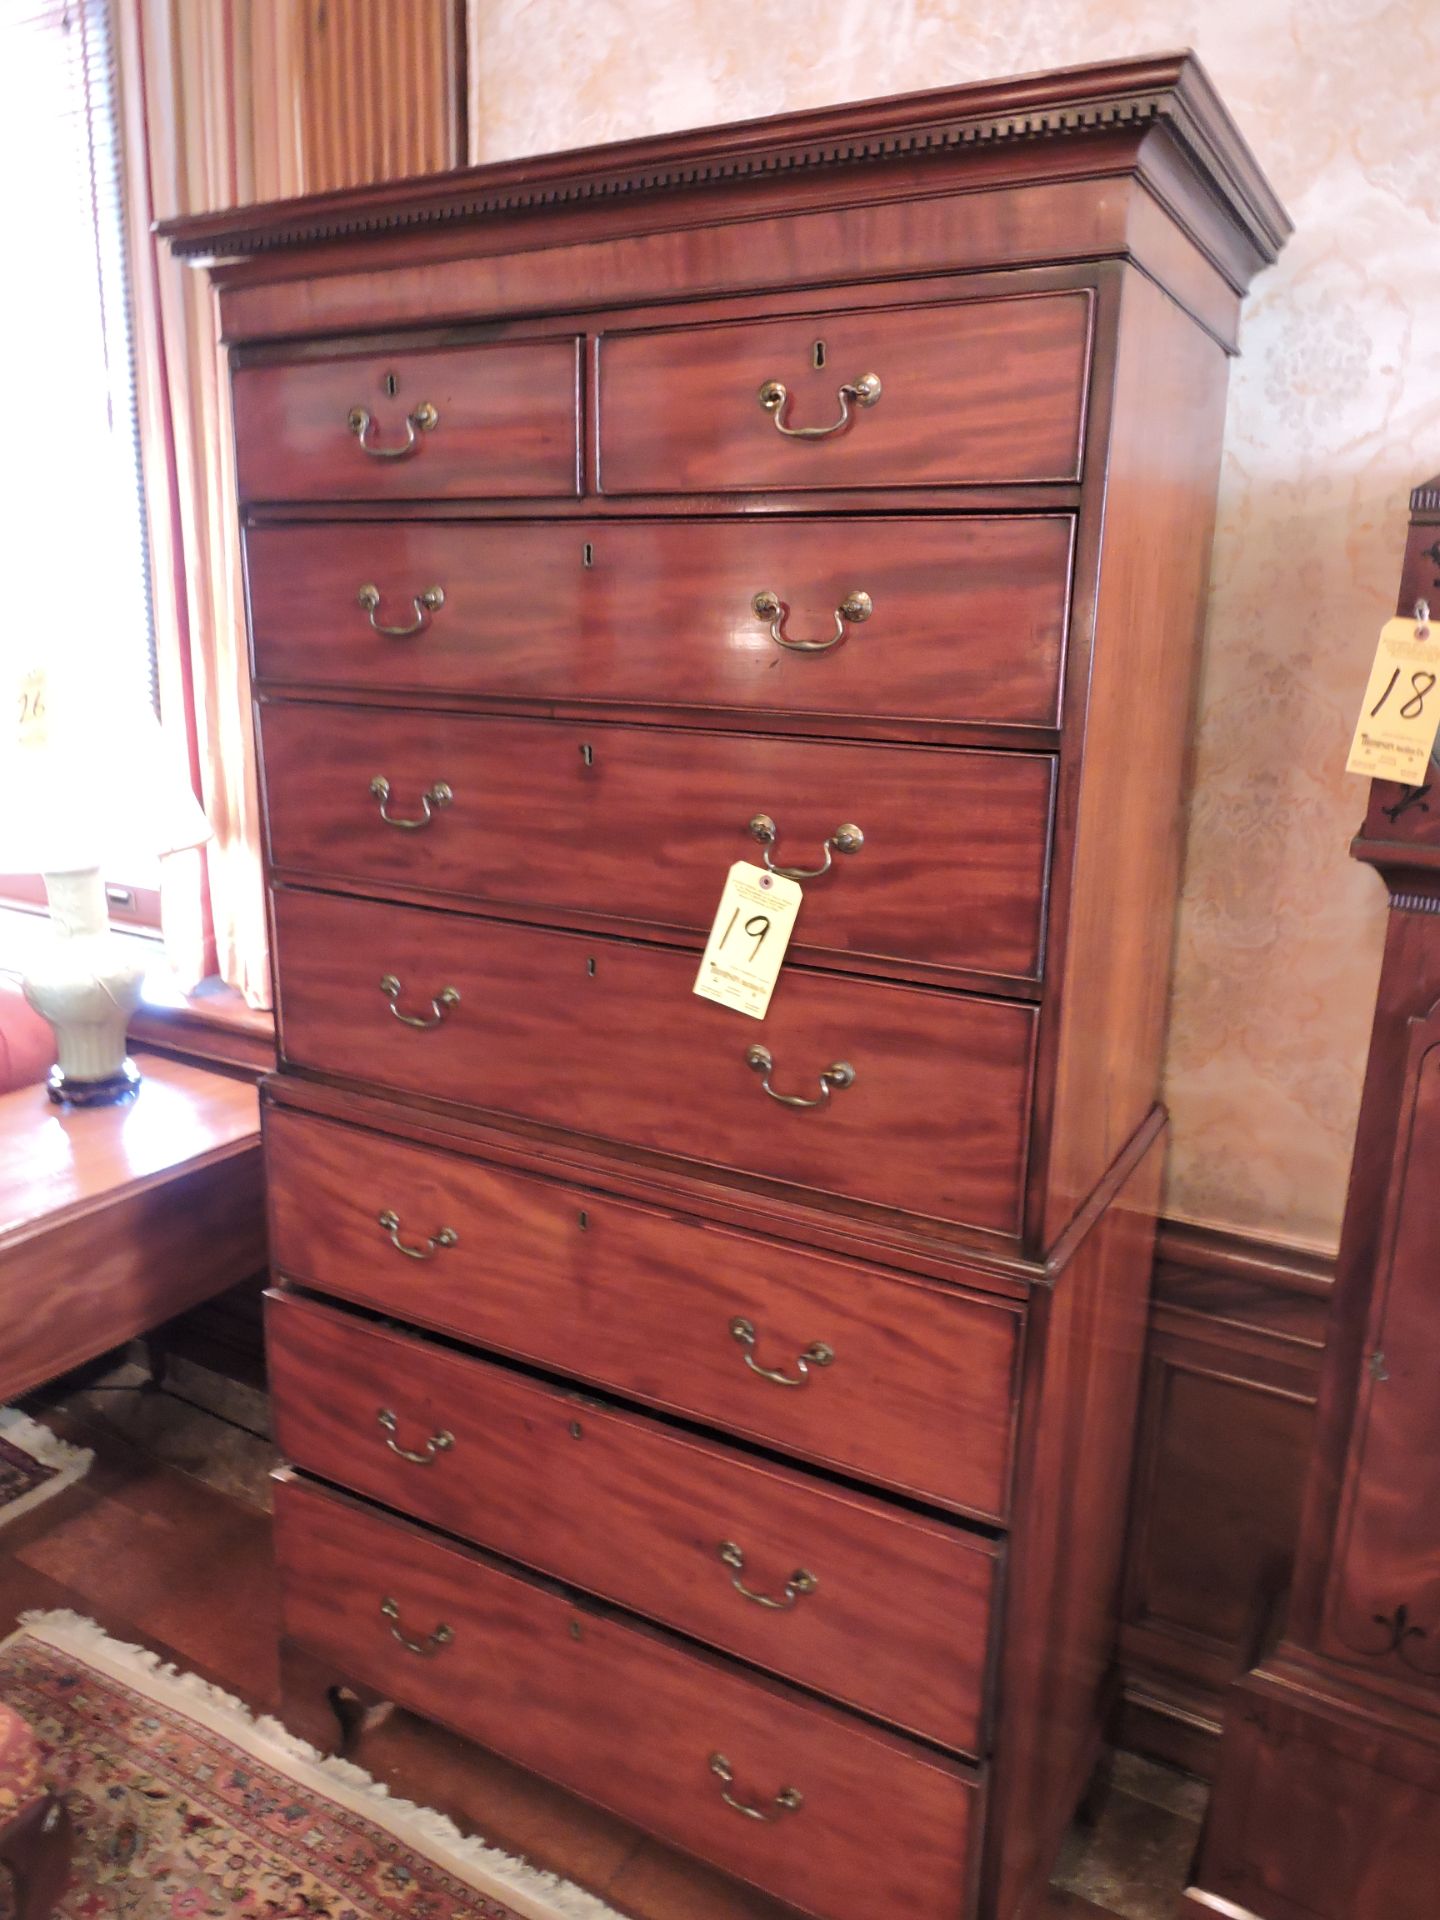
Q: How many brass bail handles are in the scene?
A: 14